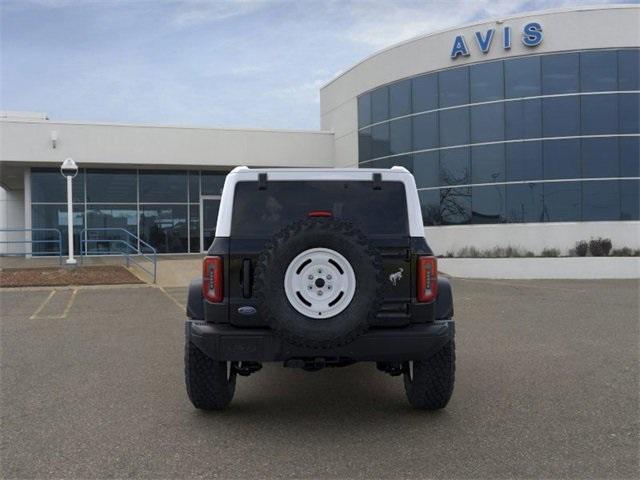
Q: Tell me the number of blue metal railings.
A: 2